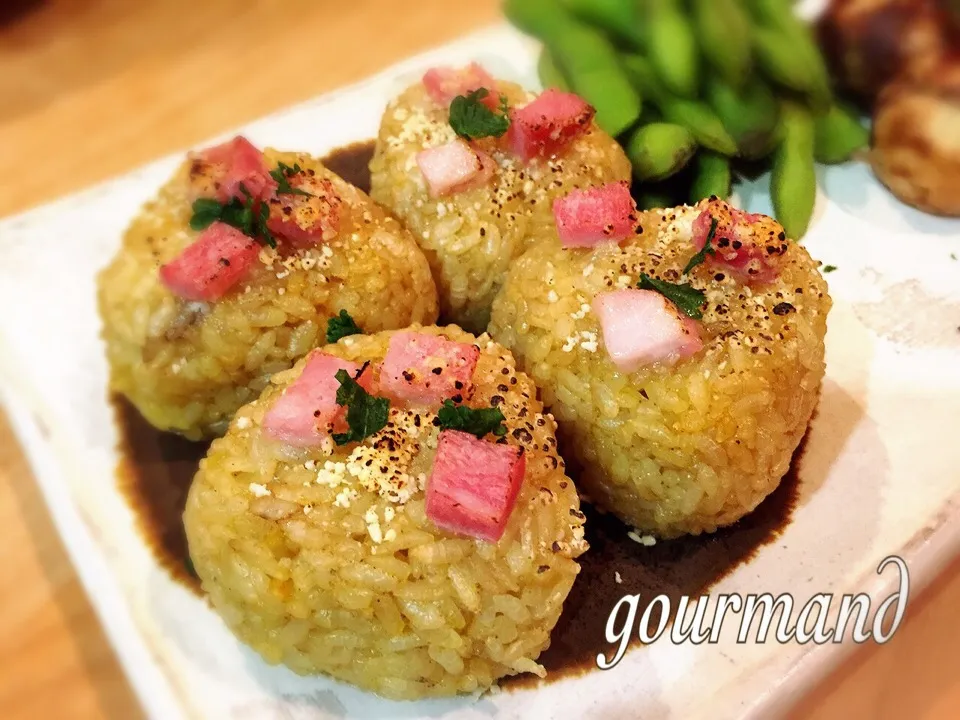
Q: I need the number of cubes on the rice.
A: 12